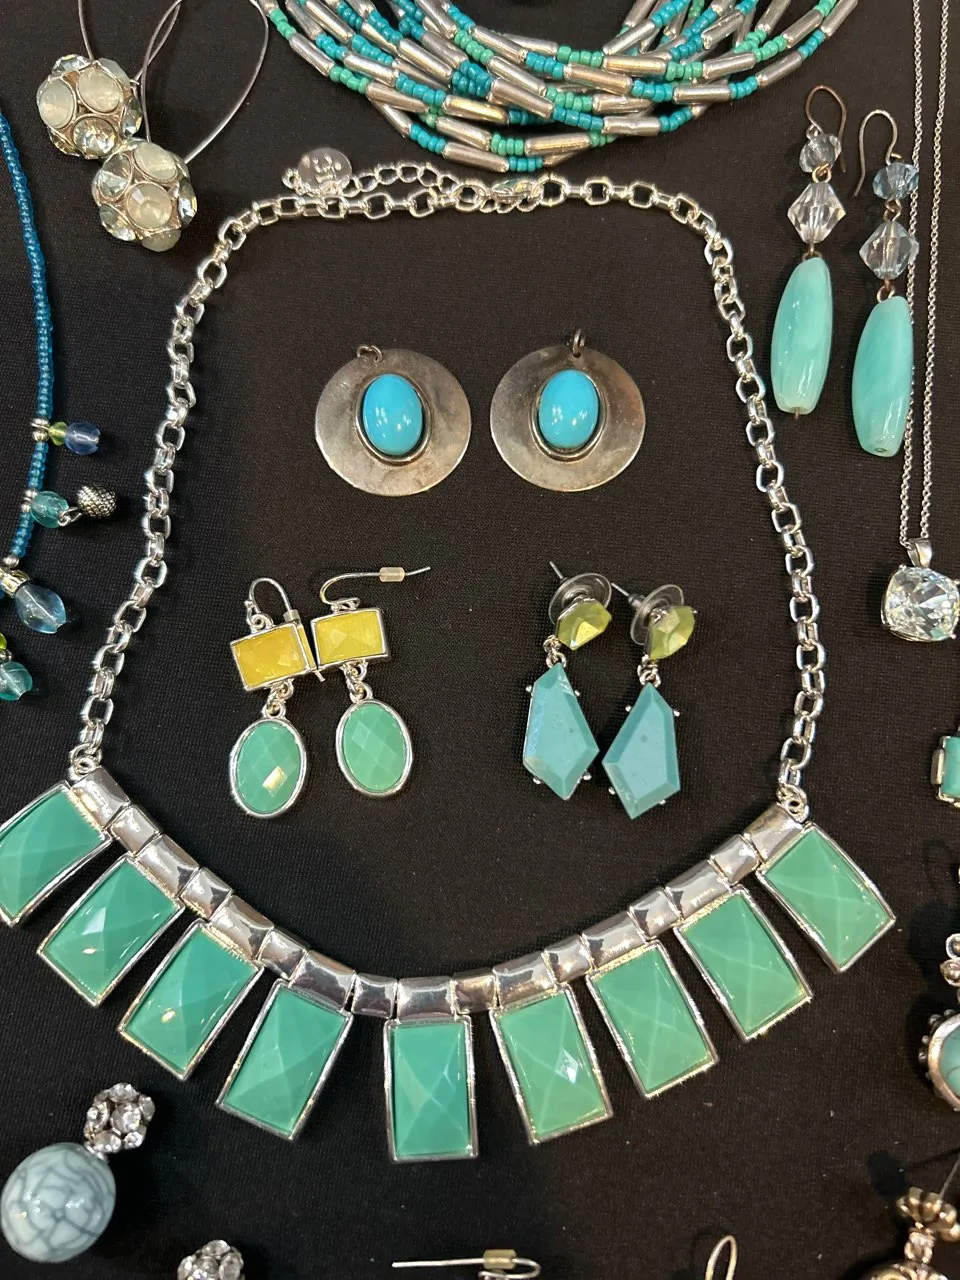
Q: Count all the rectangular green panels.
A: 9